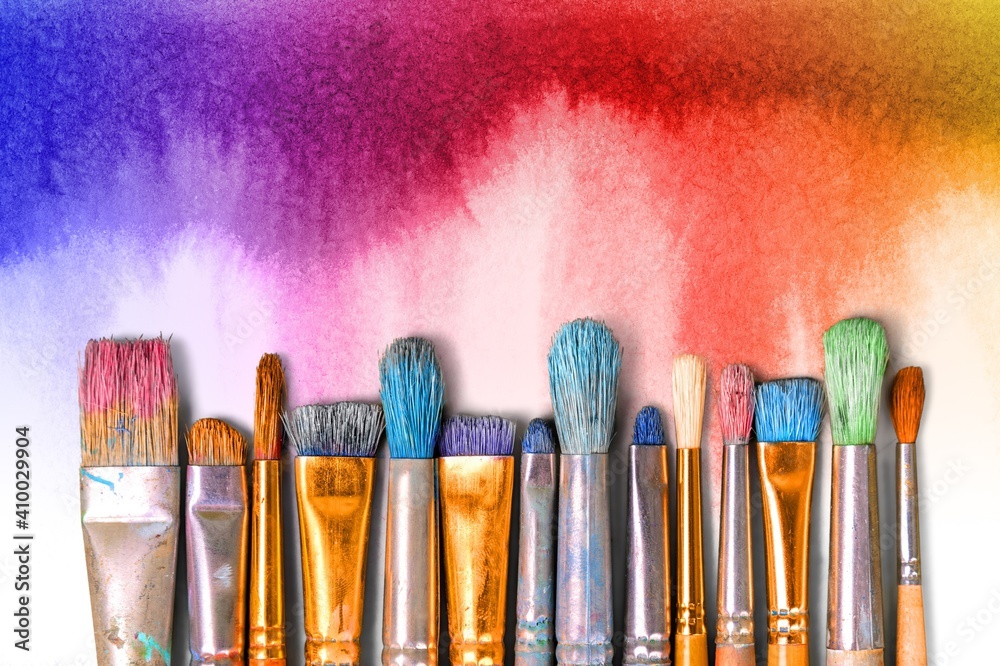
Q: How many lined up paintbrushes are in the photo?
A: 14